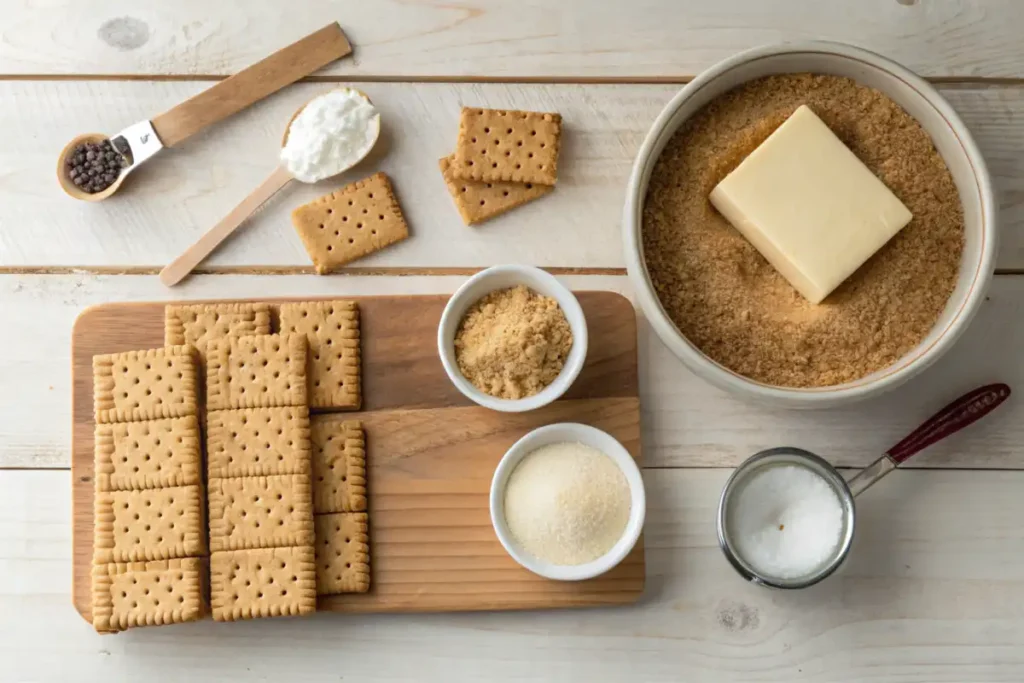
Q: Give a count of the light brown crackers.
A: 15